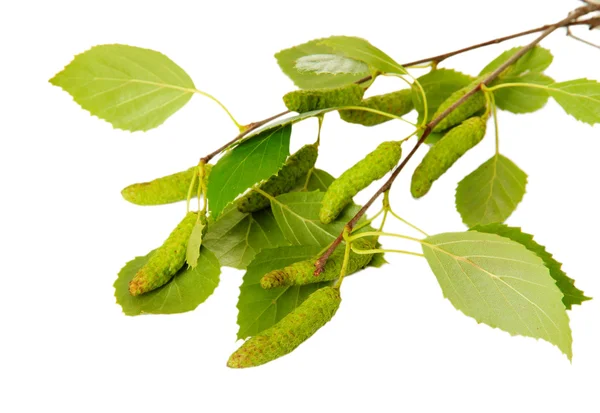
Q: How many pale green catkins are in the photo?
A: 10